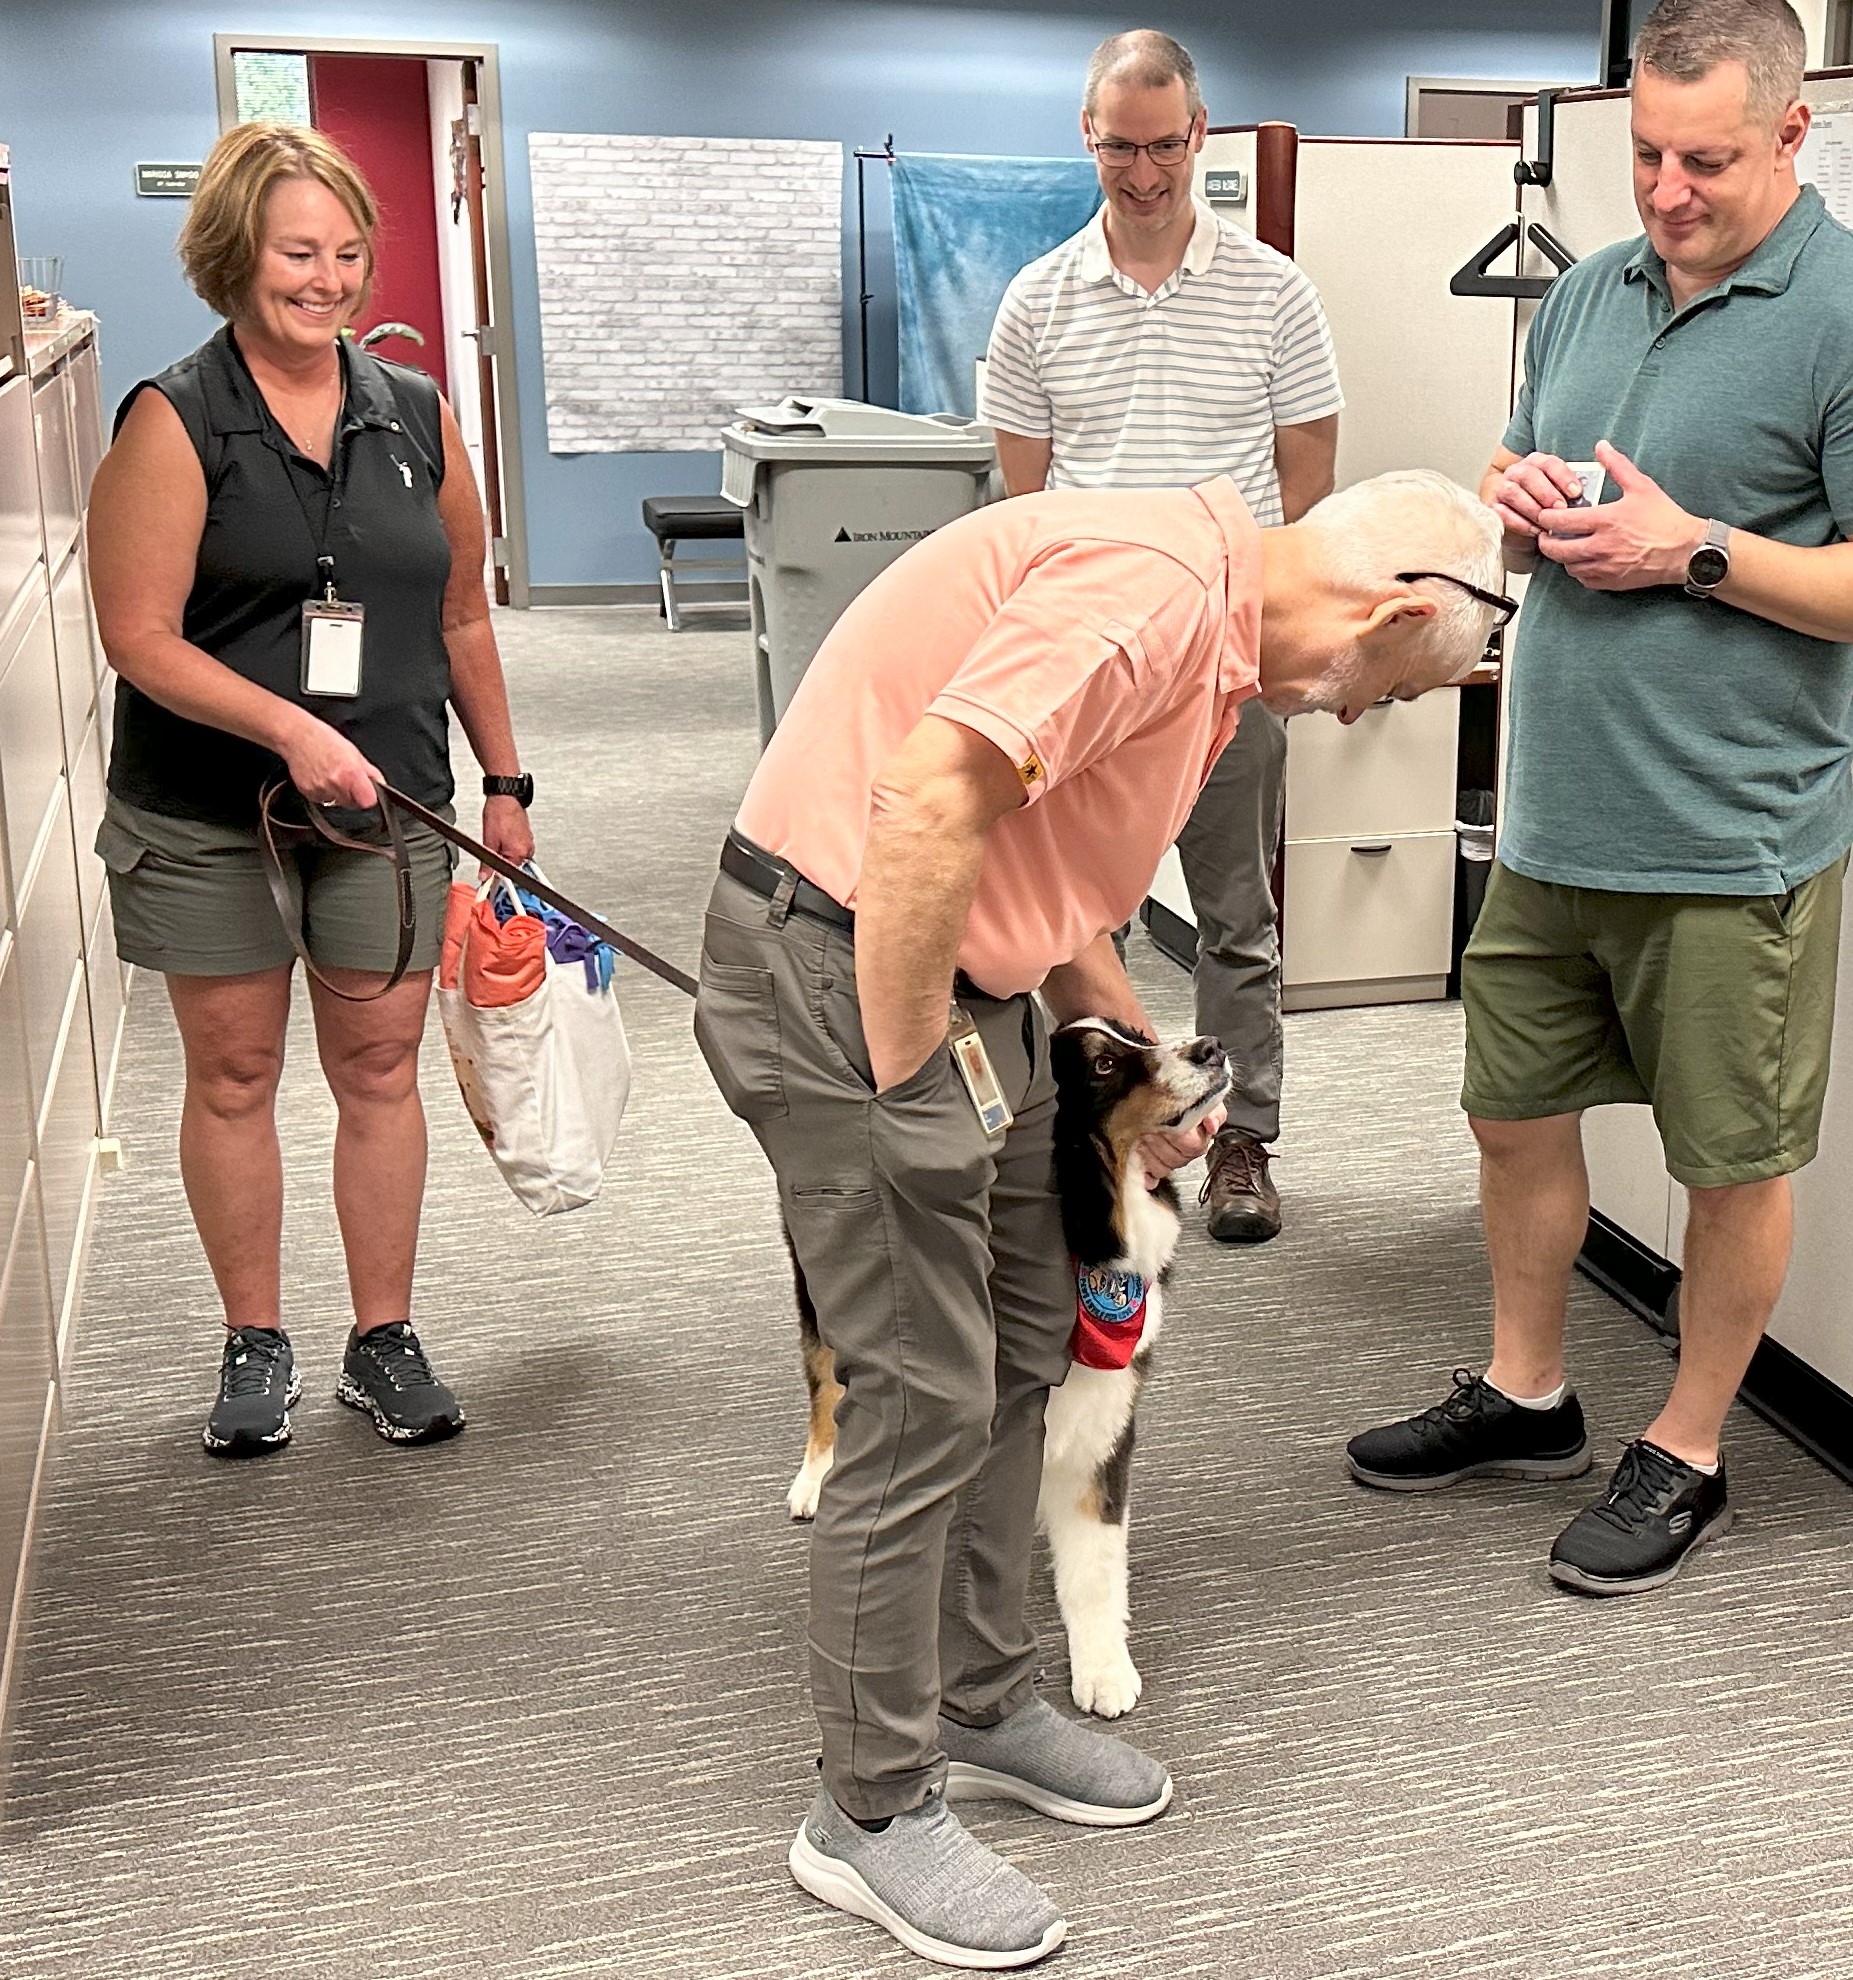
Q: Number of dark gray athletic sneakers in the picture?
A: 2